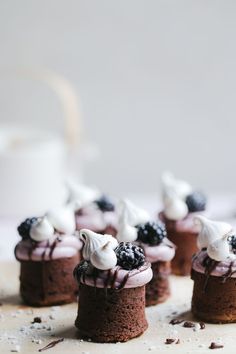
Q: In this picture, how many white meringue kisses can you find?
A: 11